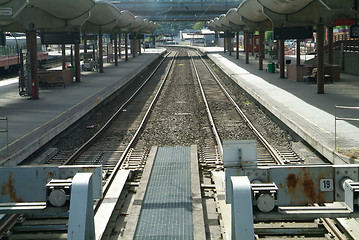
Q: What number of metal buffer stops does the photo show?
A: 2